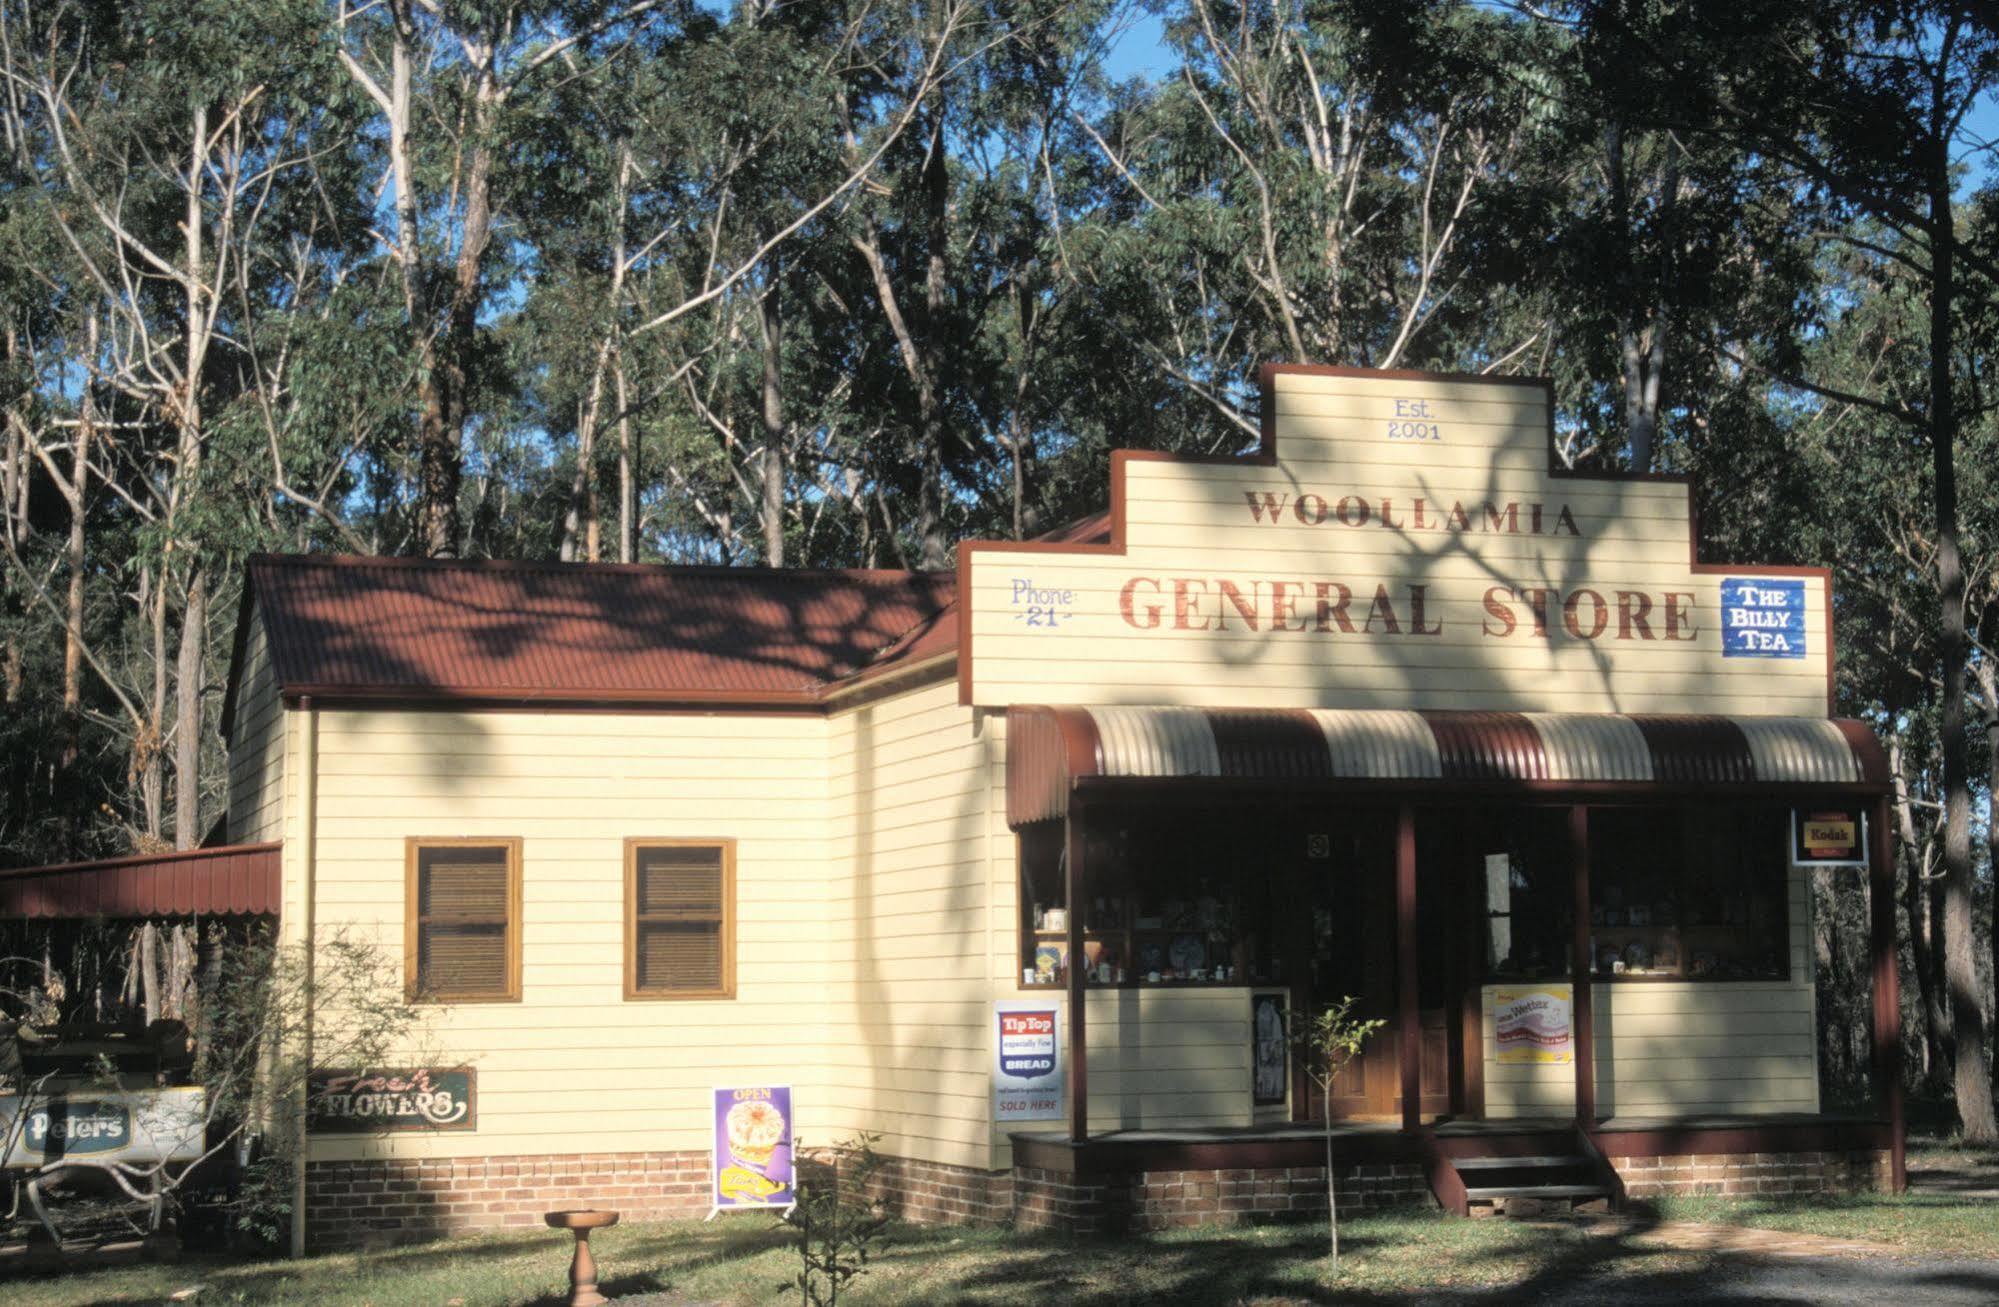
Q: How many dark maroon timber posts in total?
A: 4